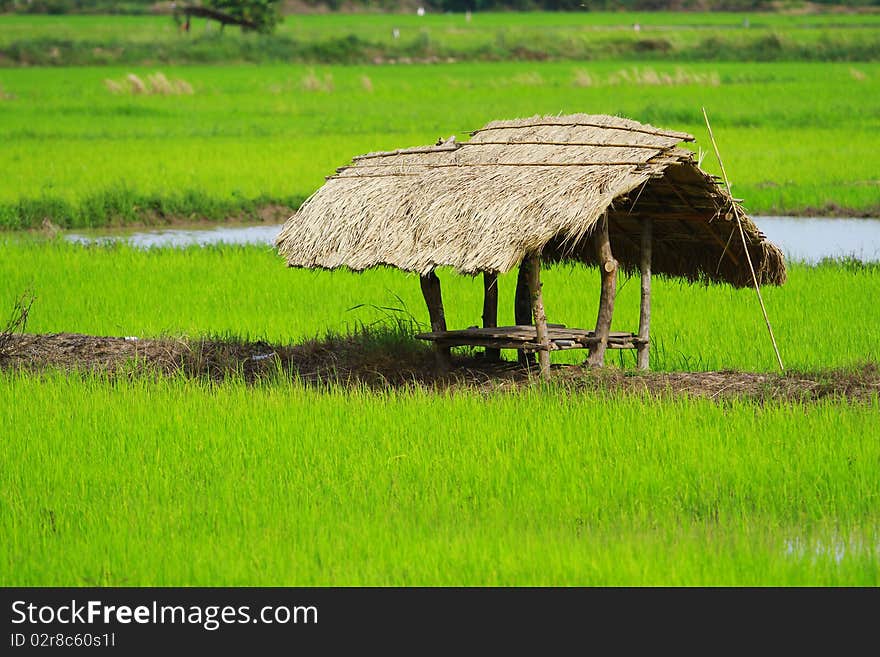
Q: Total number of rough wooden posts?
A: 6